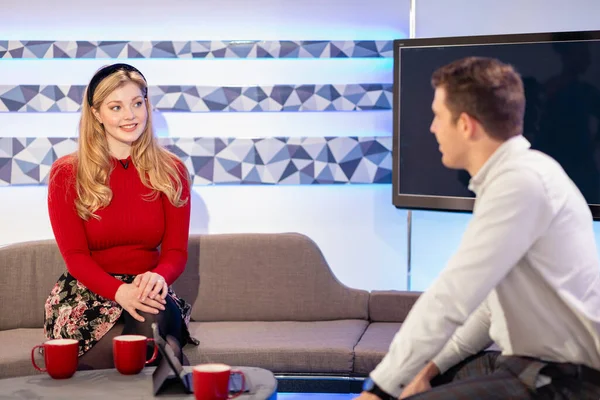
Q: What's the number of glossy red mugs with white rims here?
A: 3